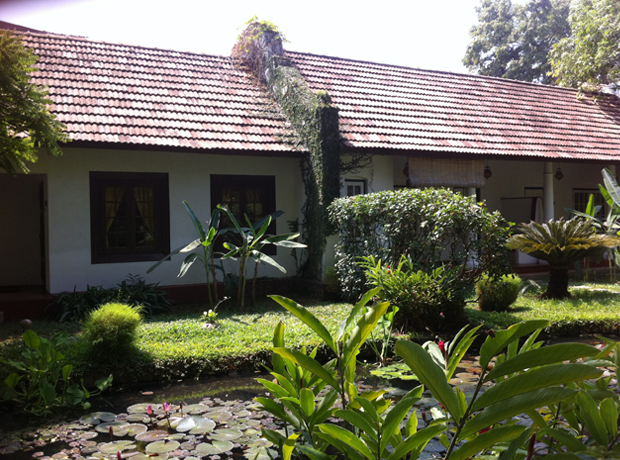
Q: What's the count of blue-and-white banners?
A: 0